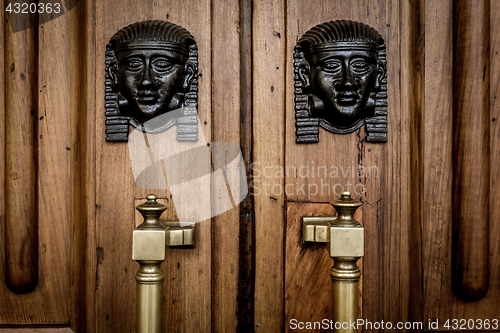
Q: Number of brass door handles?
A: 2